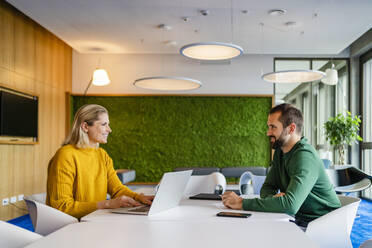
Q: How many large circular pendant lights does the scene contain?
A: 3